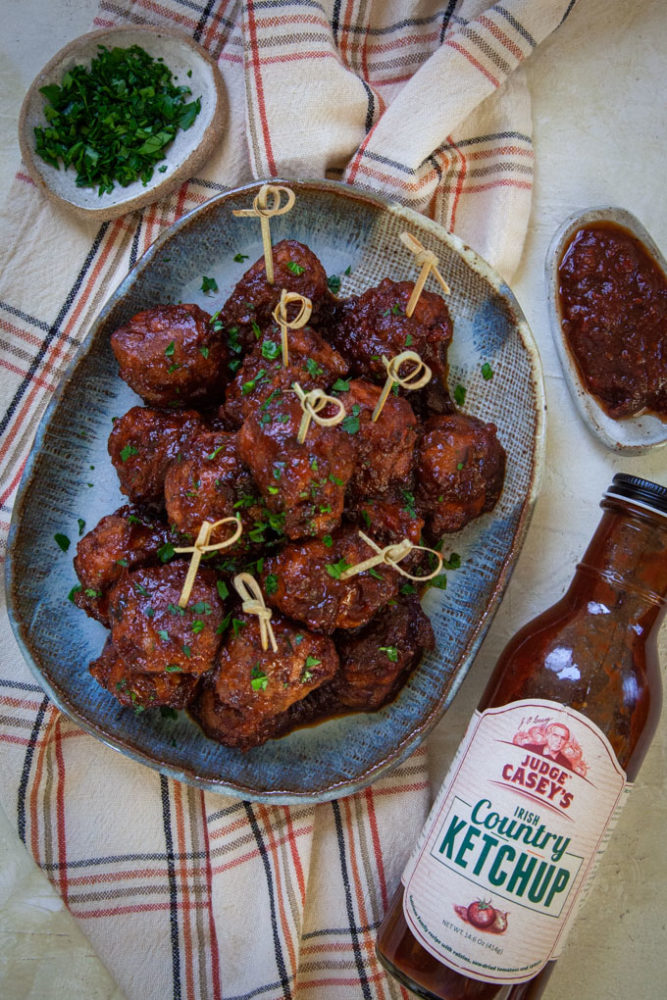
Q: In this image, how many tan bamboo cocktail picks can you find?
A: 8